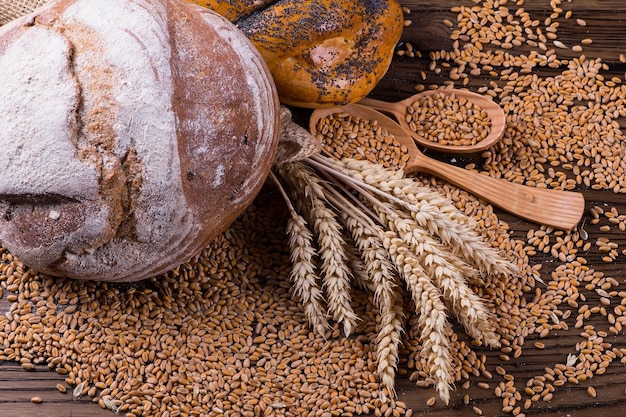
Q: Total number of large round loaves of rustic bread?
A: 1